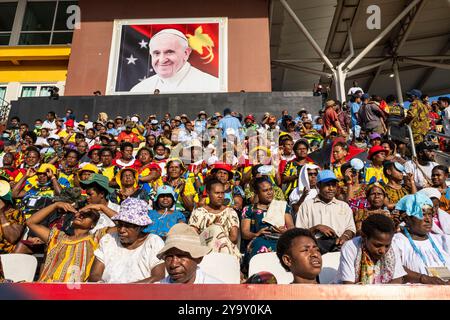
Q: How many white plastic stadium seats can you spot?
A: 4